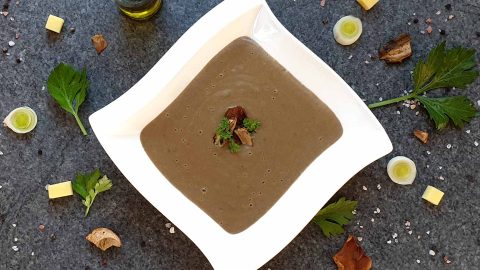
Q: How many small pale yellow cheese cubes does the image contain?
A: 4